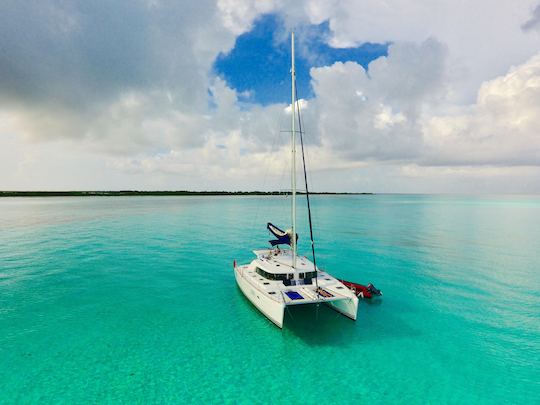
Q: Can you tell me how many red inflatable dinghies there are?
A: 1